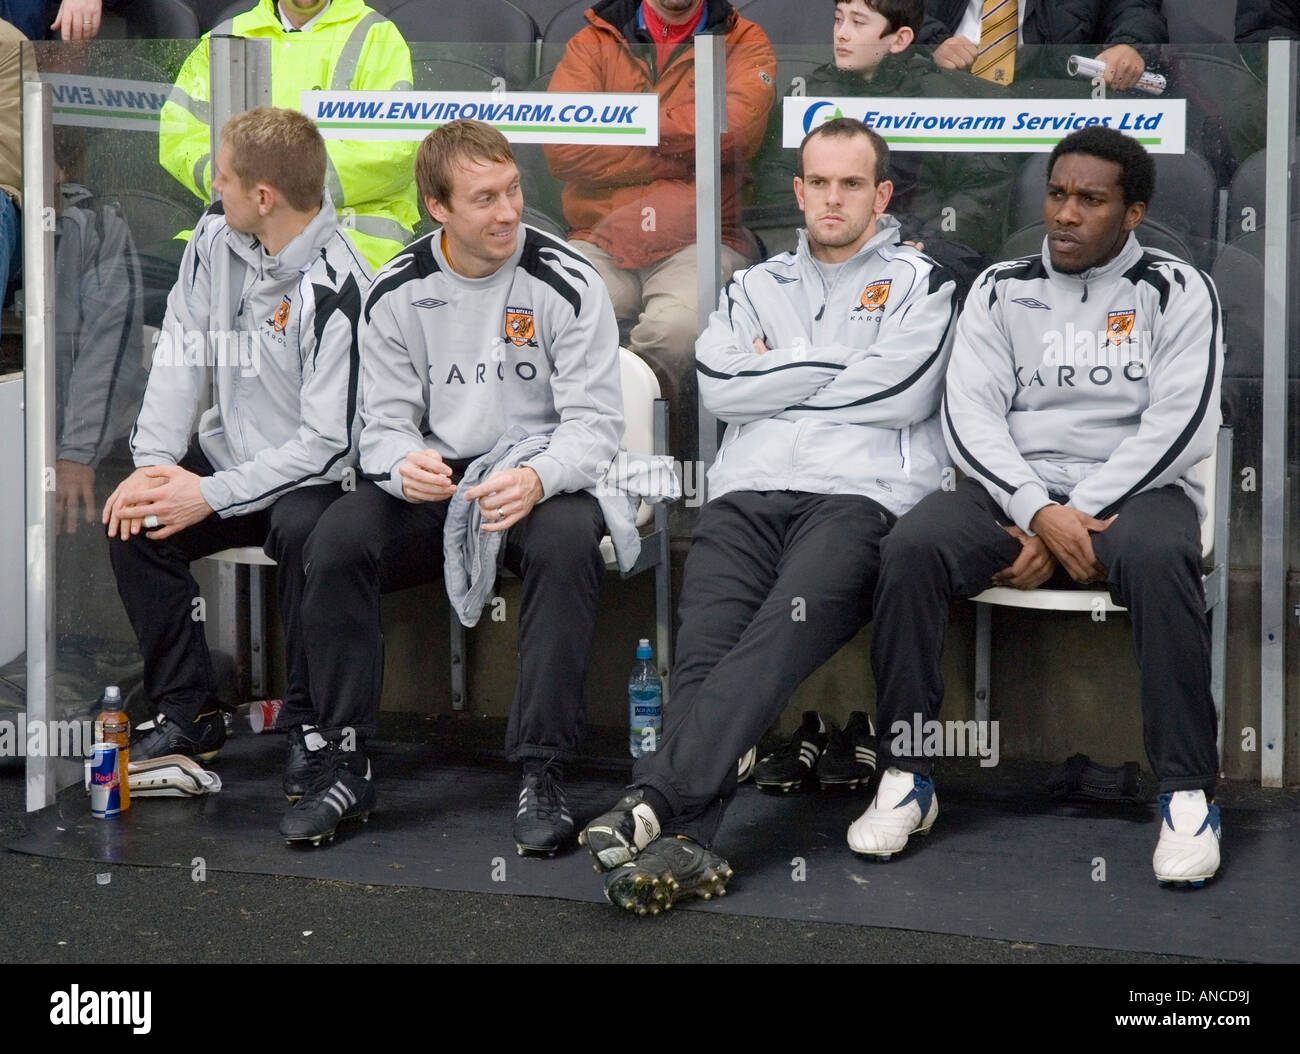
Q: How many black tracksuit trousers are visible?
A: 4